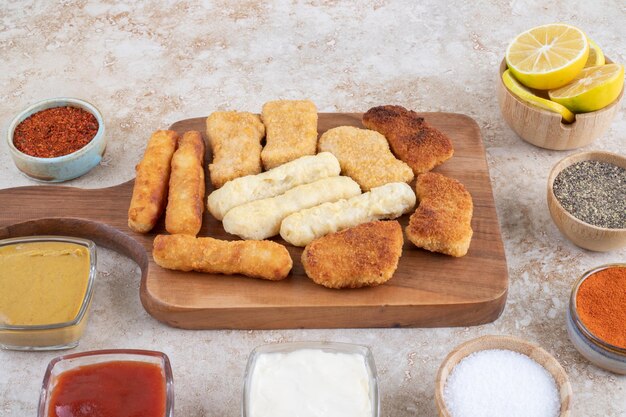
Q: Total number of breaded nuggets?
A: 6